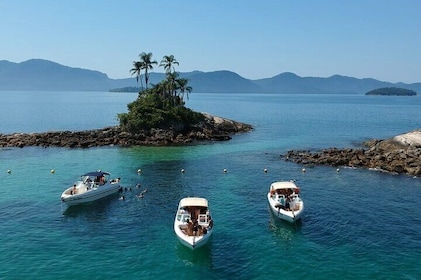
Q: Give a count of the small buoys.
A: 8